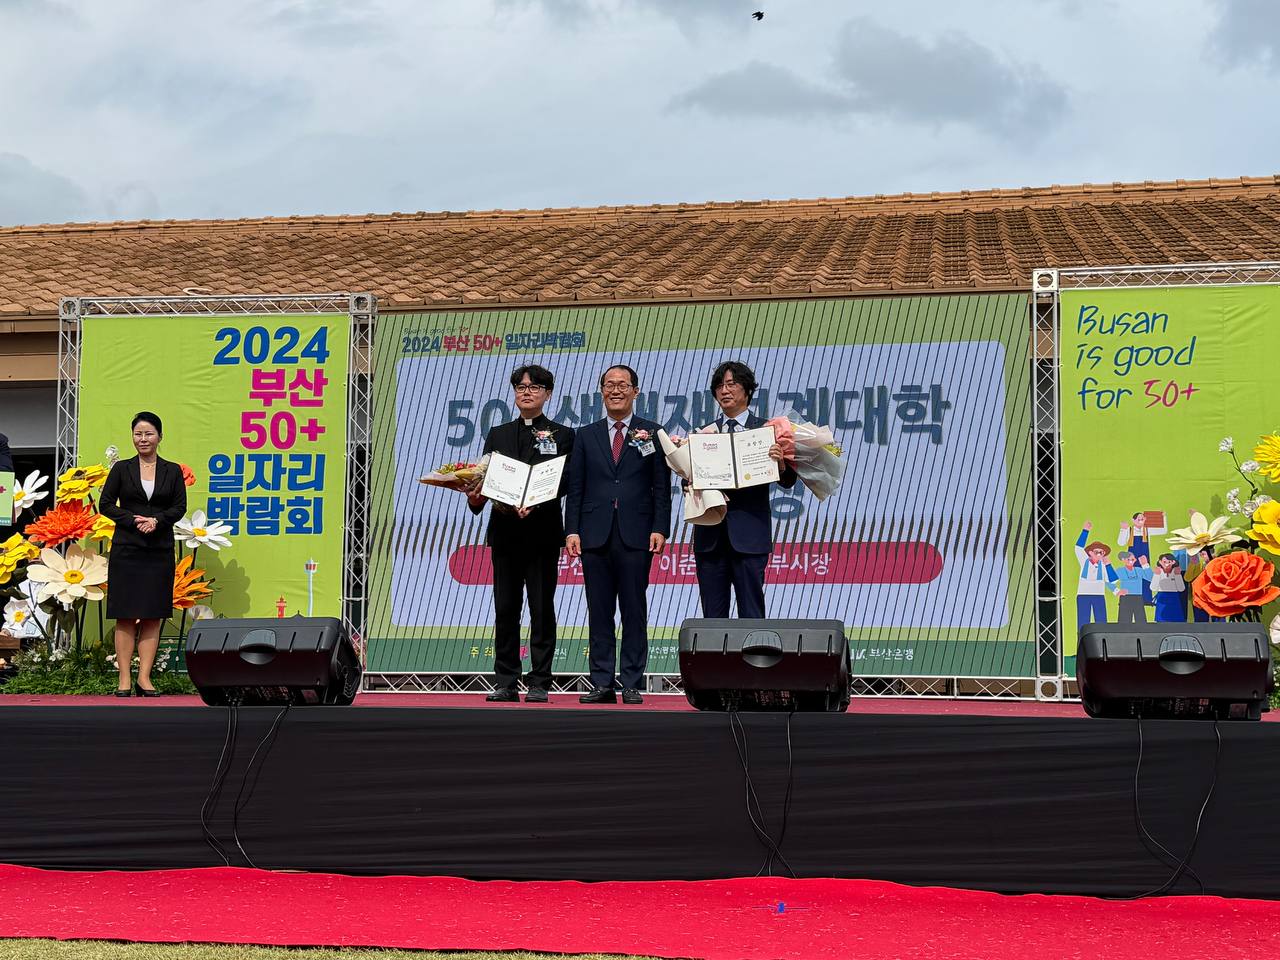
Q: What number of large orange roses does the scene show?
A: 1